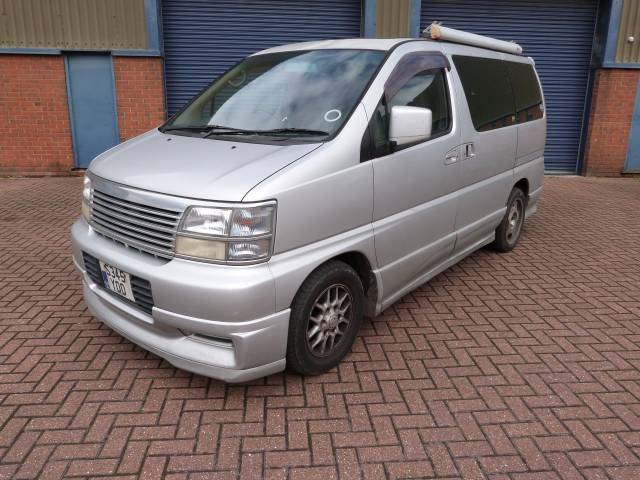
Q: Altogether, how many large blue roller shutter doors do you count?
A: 2